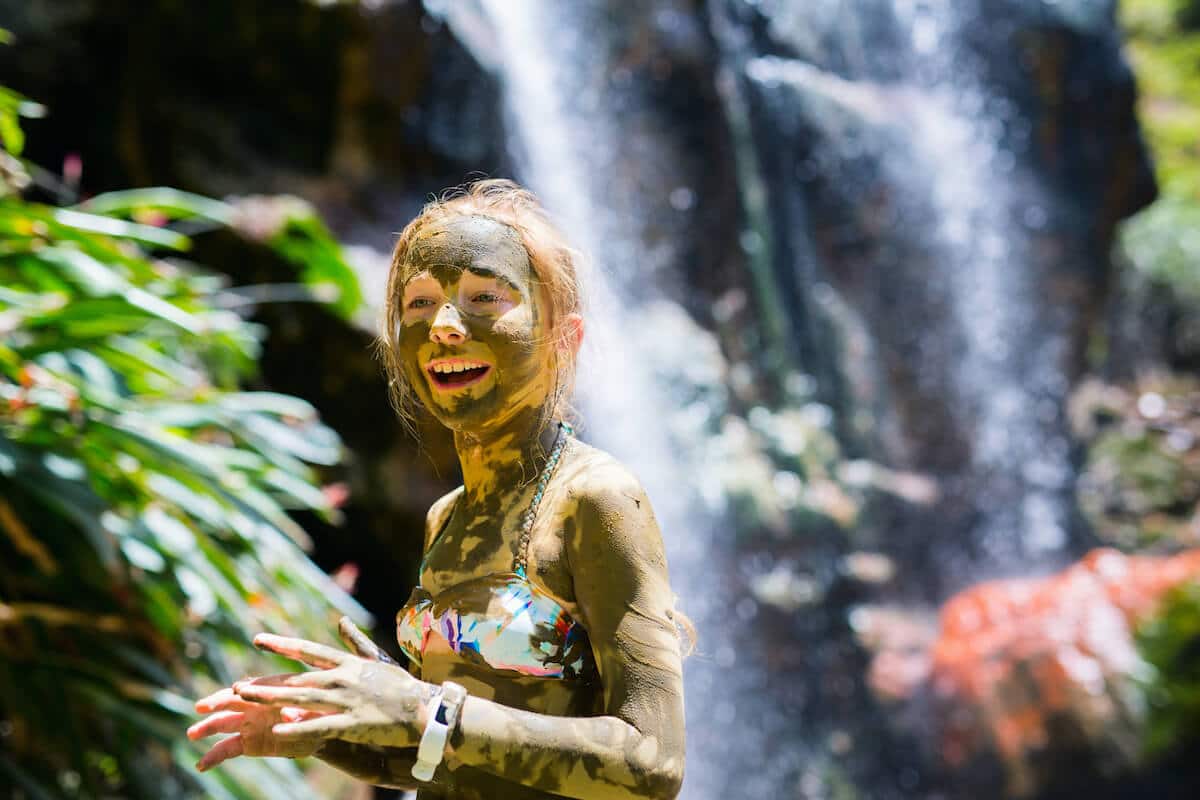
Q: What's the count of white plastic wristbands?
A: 1